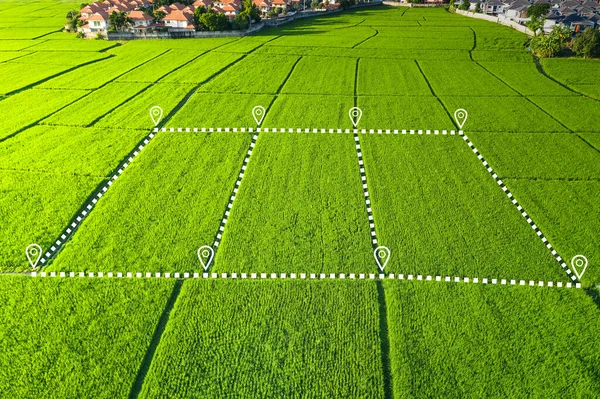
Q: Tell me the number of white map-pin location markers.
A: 8